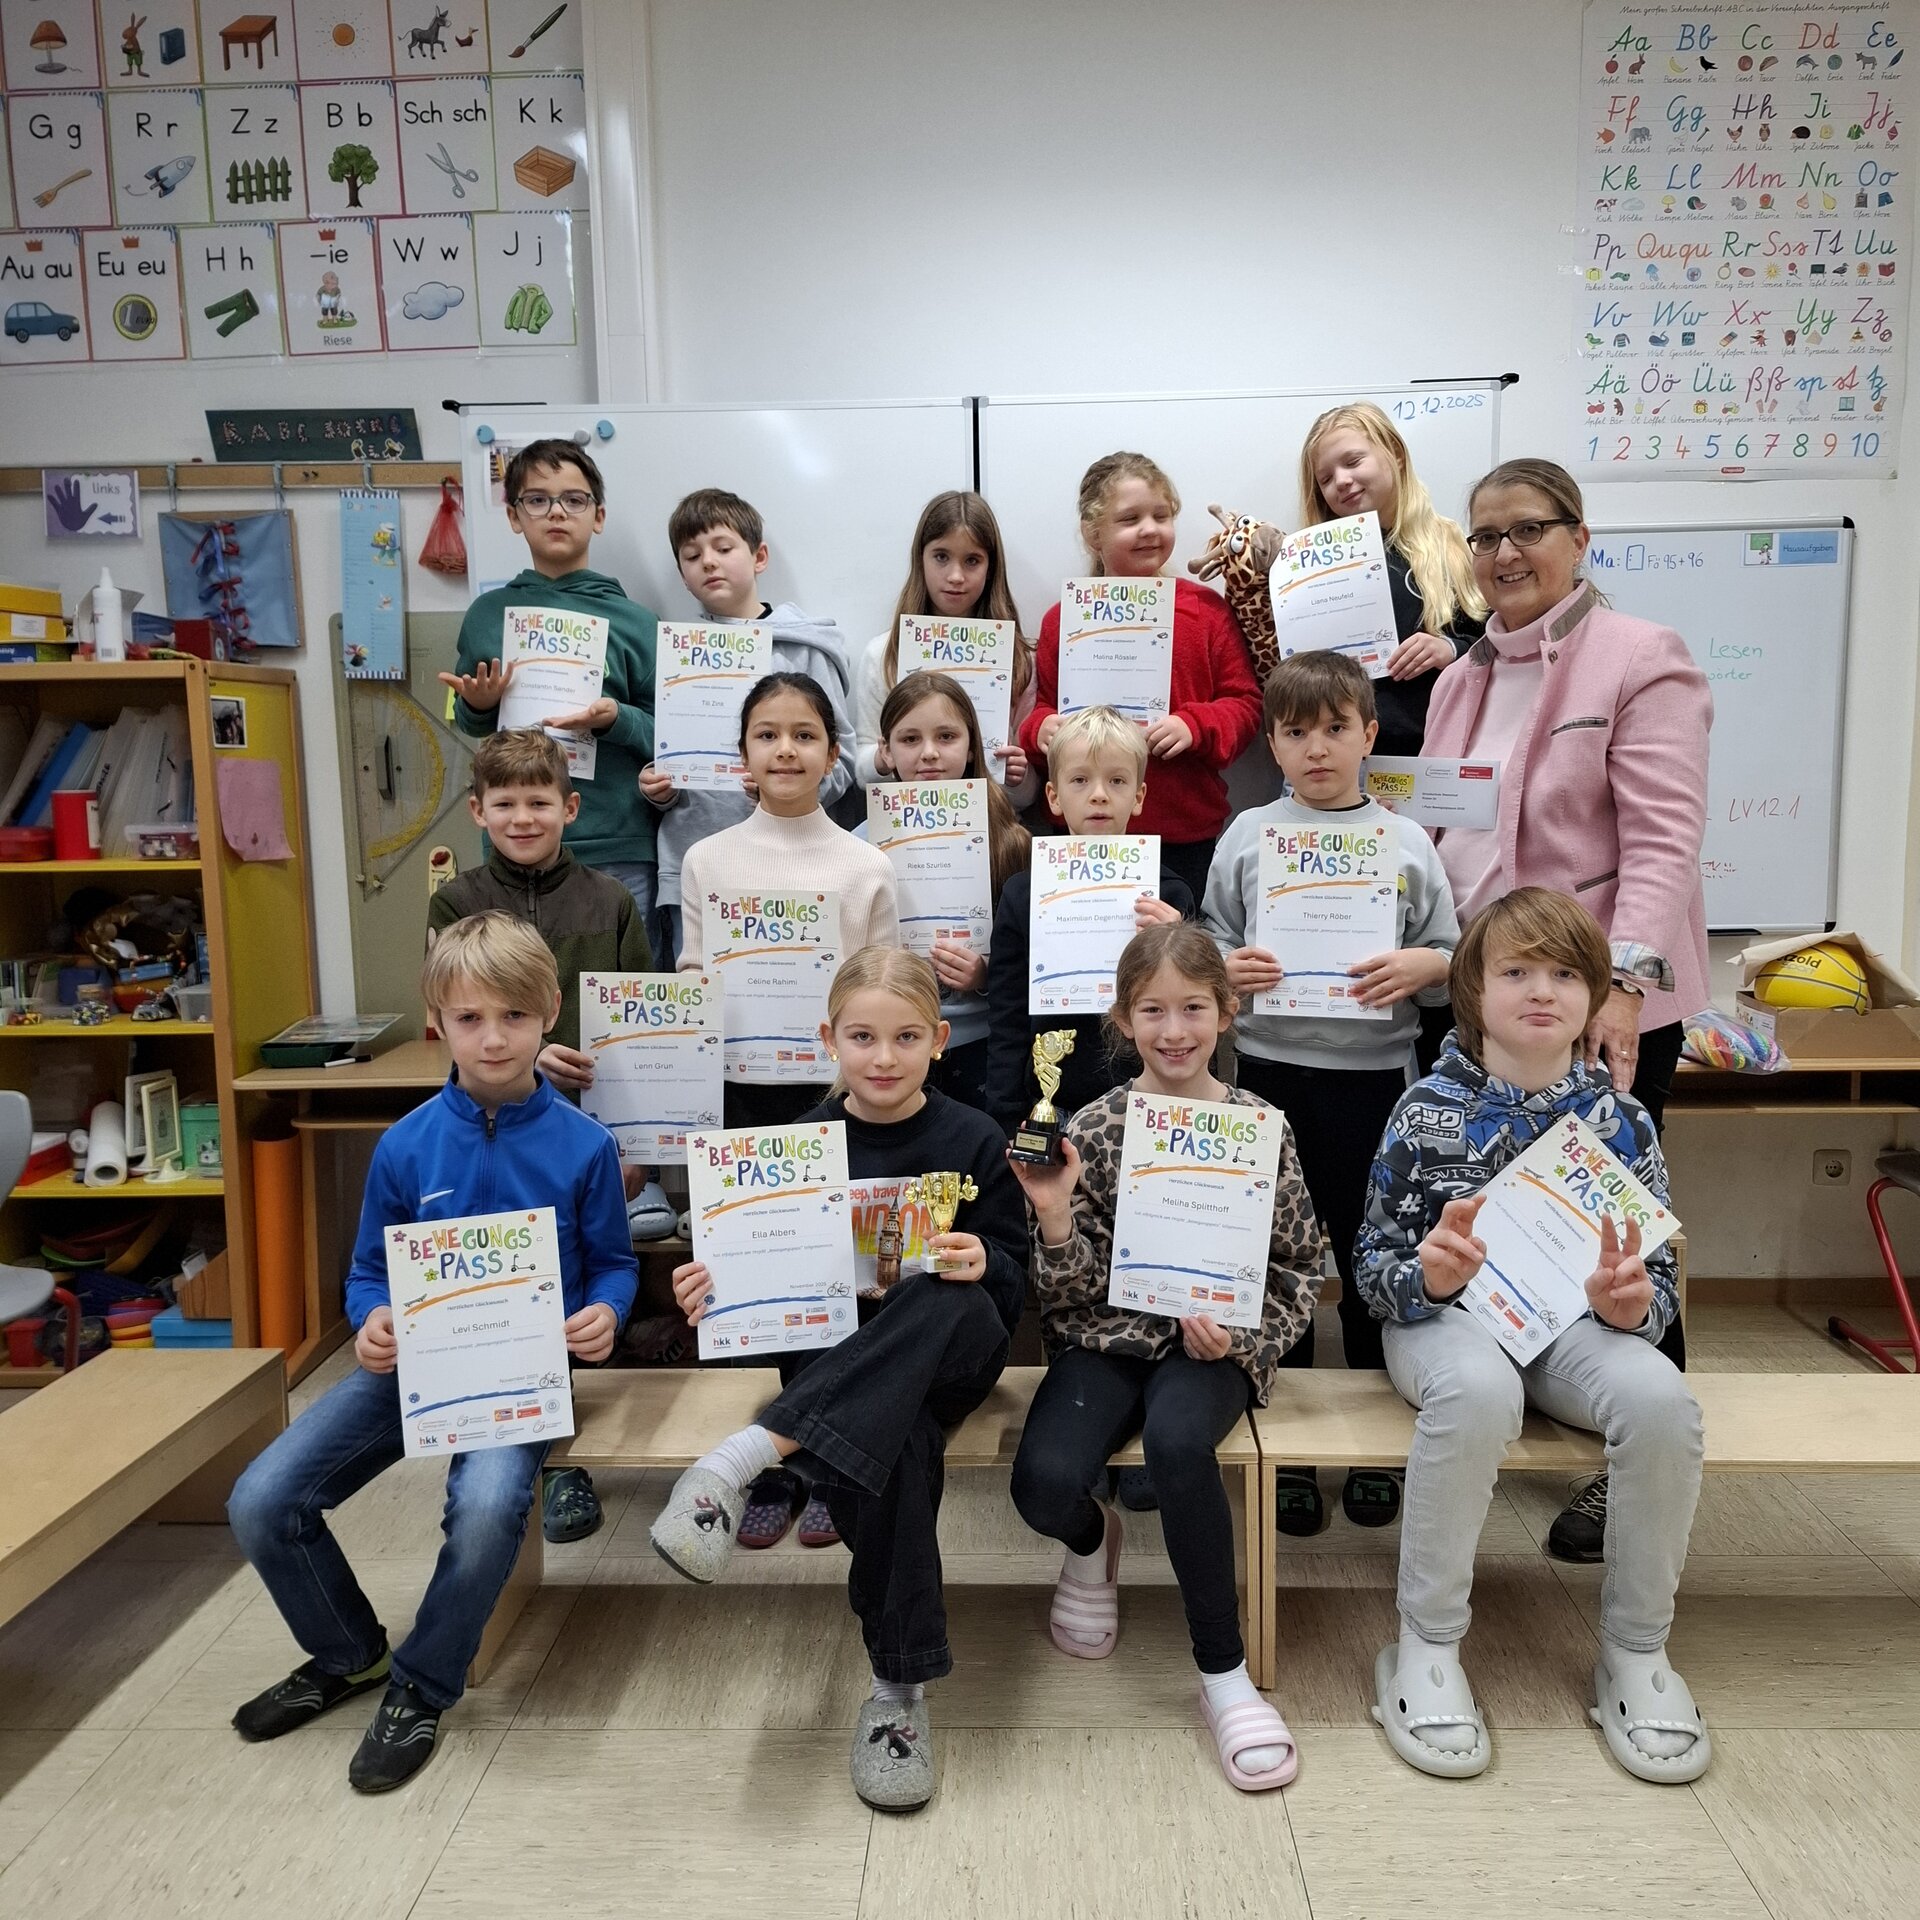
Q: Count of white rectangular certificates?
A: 14